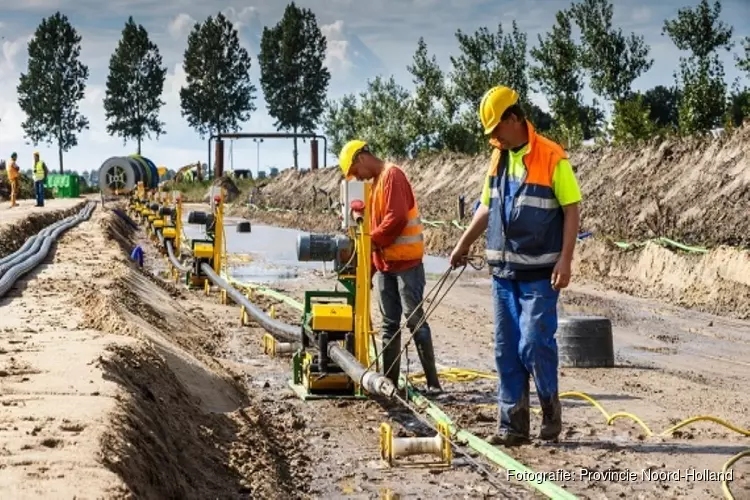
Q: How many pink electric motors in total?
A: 0